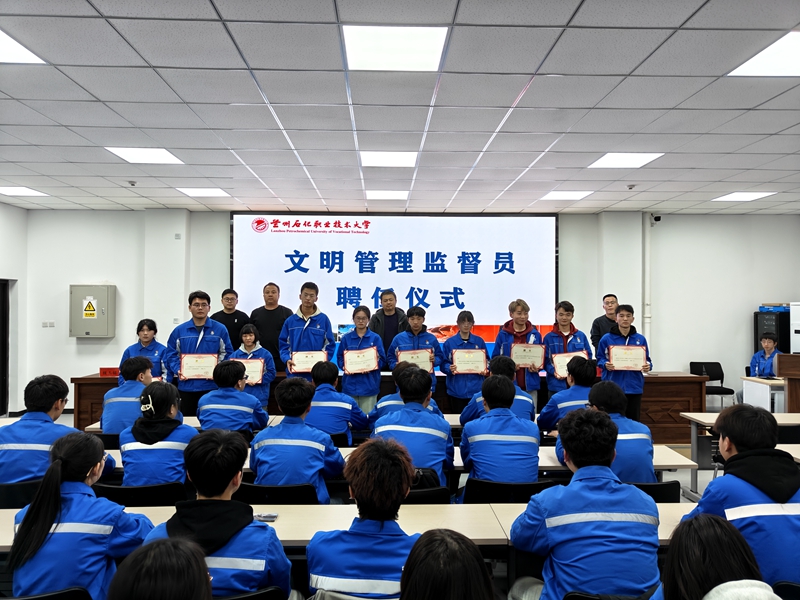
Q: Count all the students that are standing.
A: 10